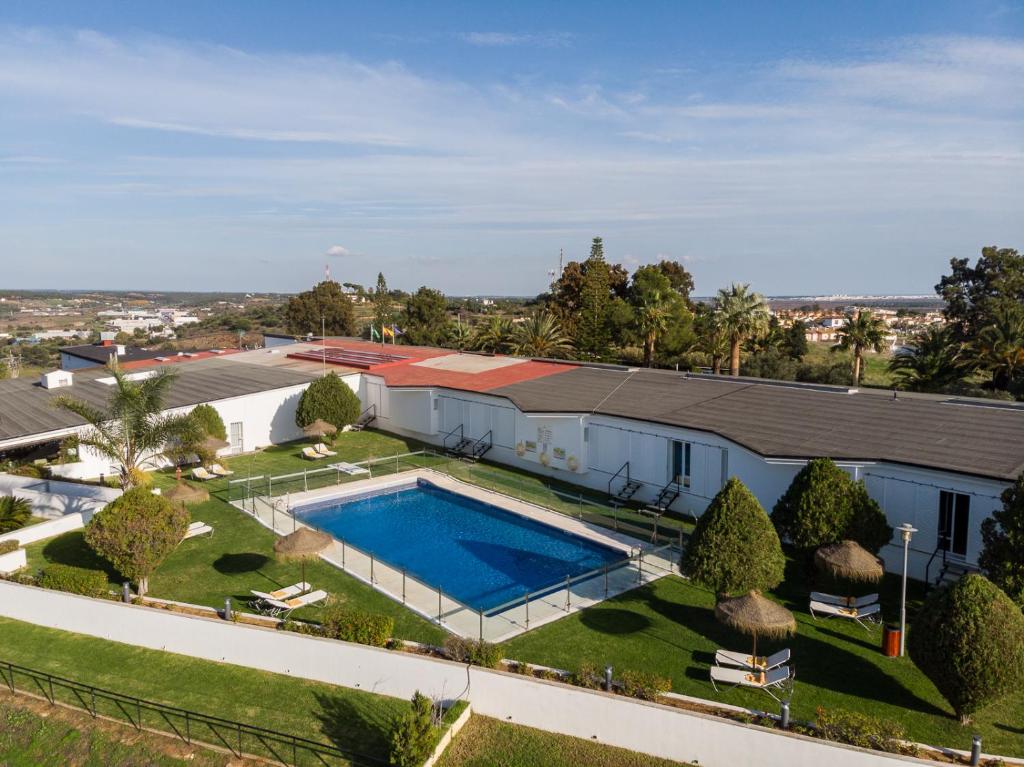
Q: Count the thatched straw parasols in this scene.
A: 6